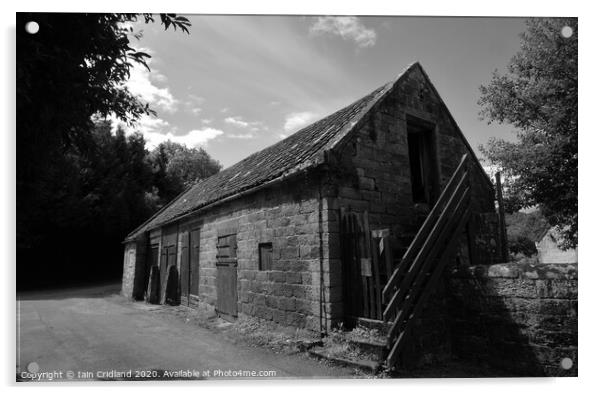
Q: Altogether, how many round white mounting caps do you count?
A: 4